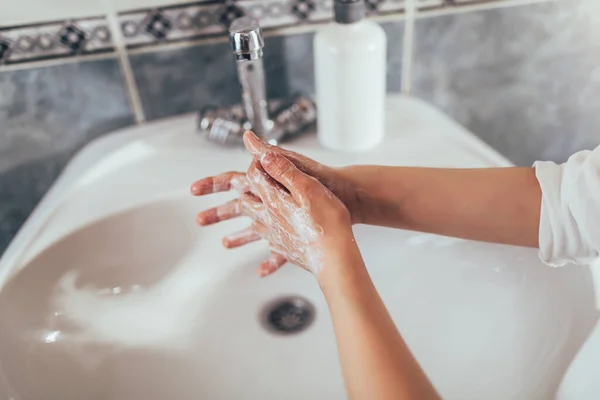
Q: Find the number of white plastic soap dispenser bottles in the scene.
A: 1